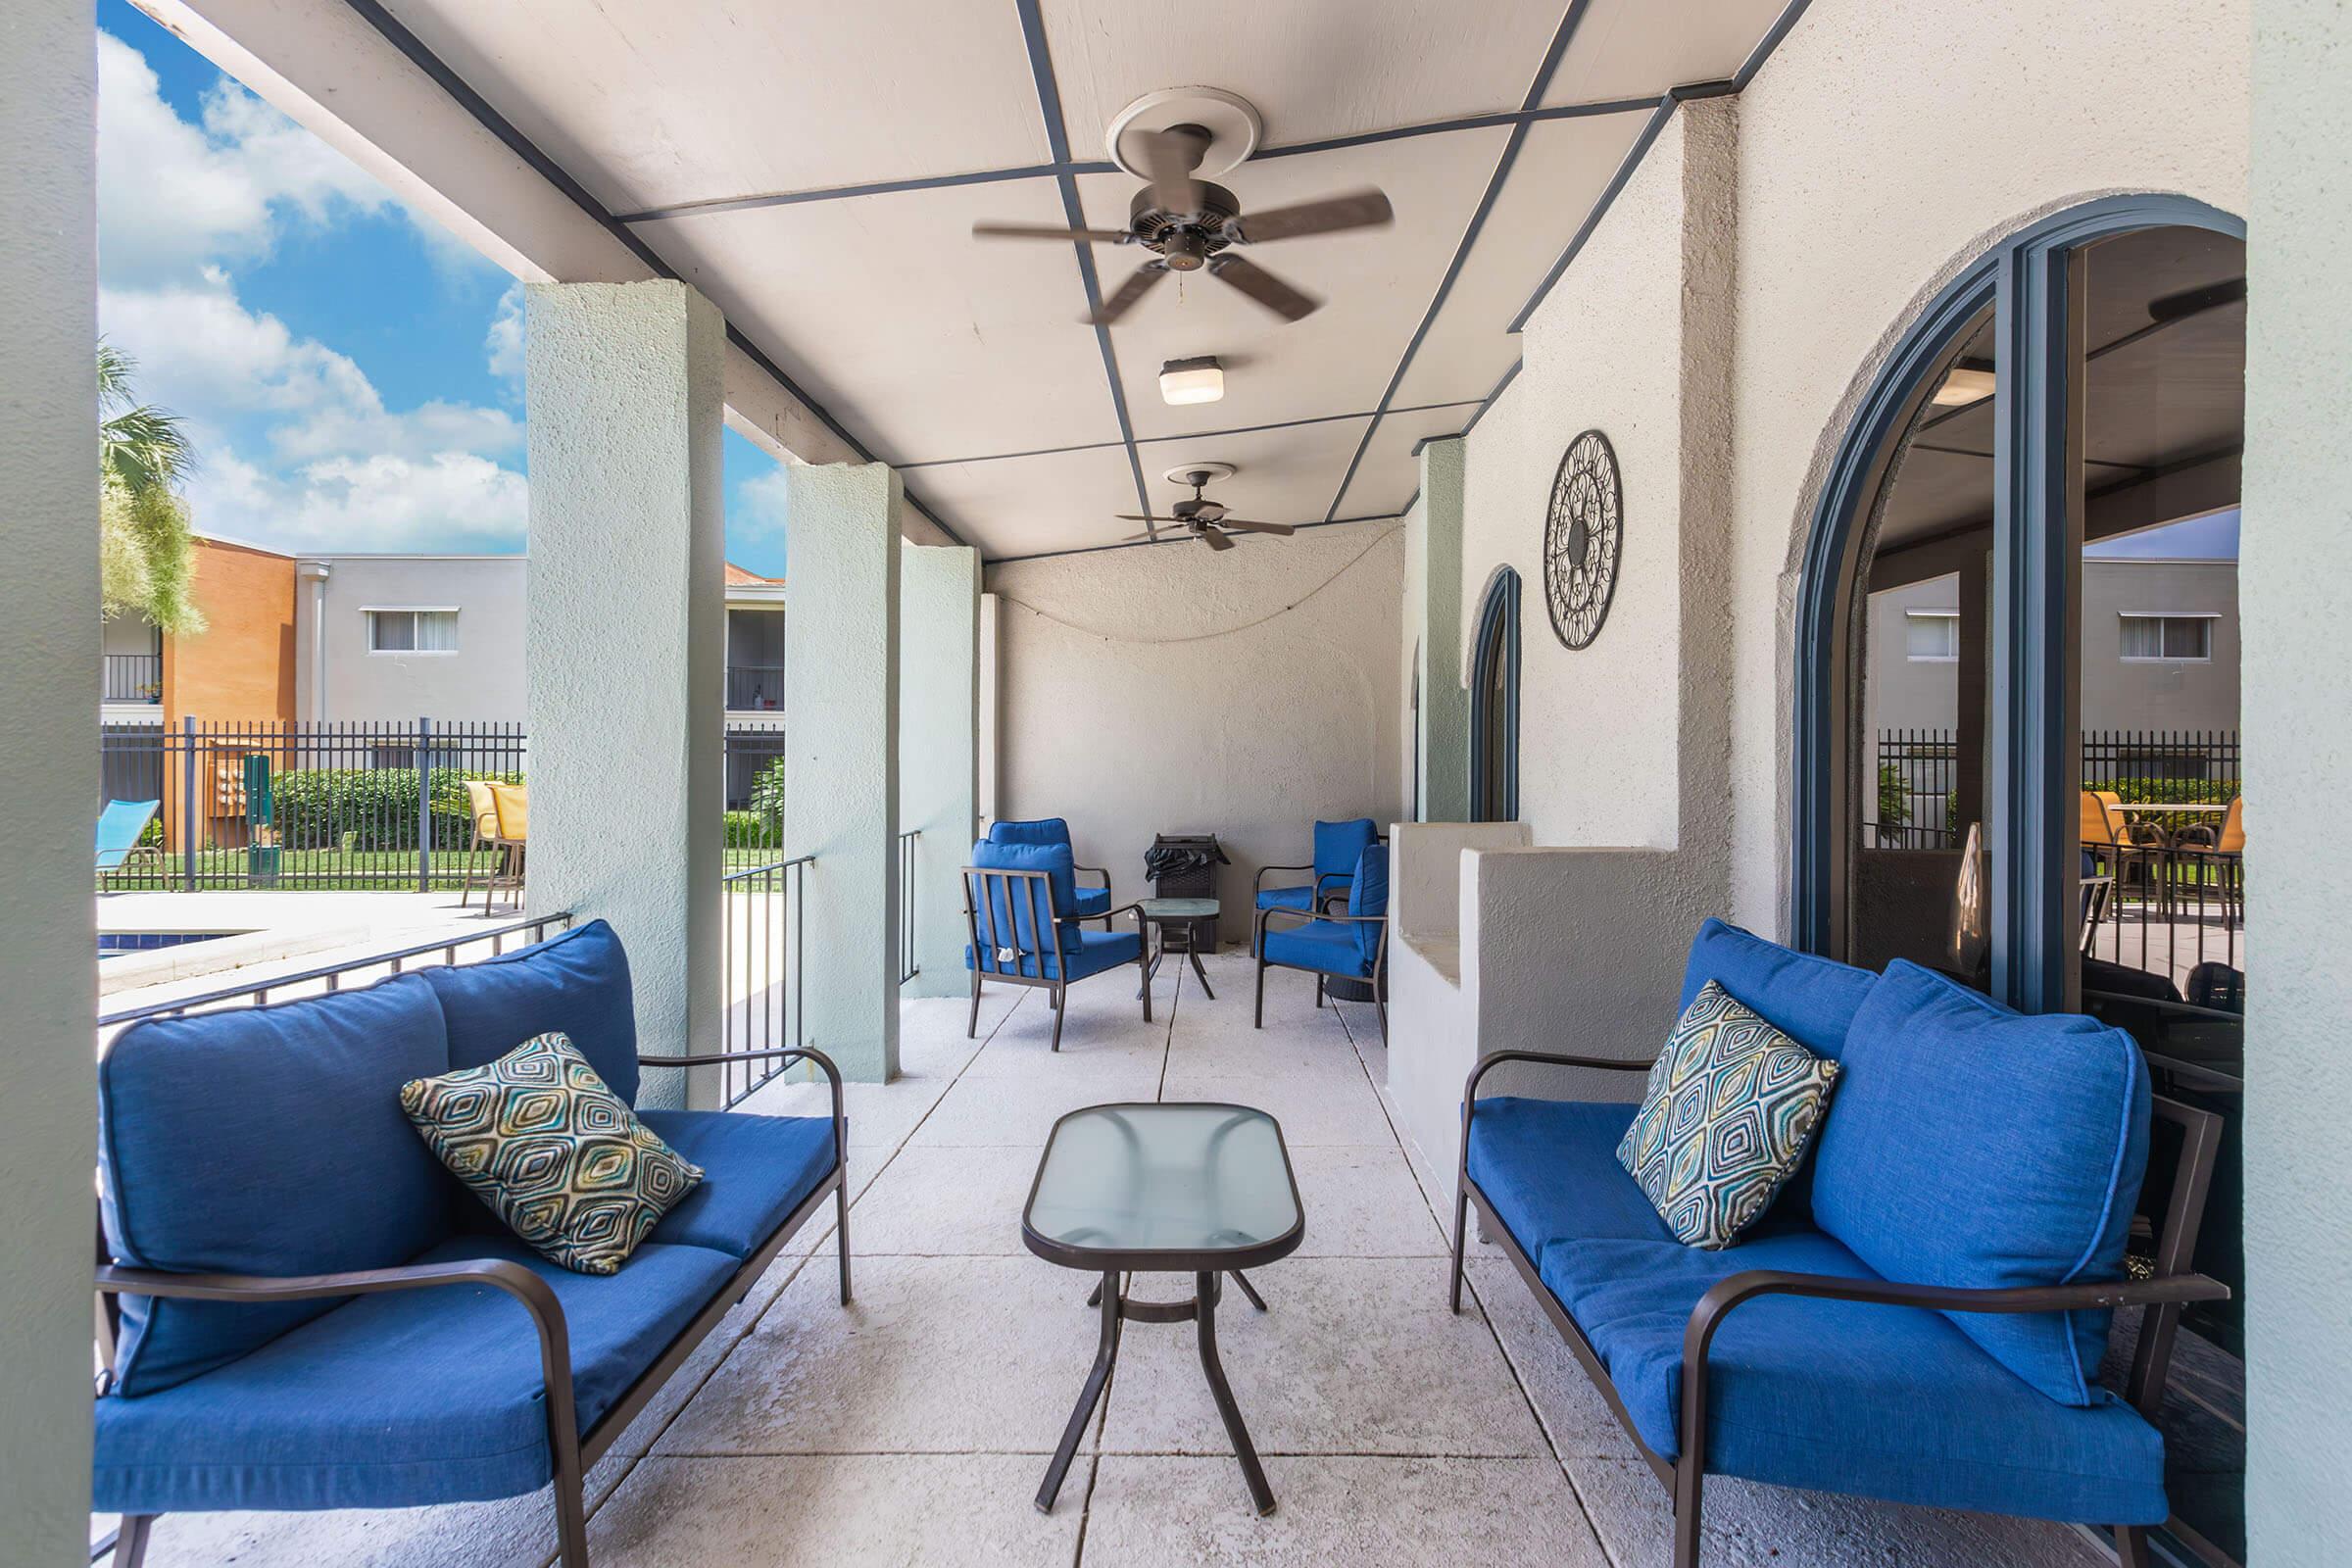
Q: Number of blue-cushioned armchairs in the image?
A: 4